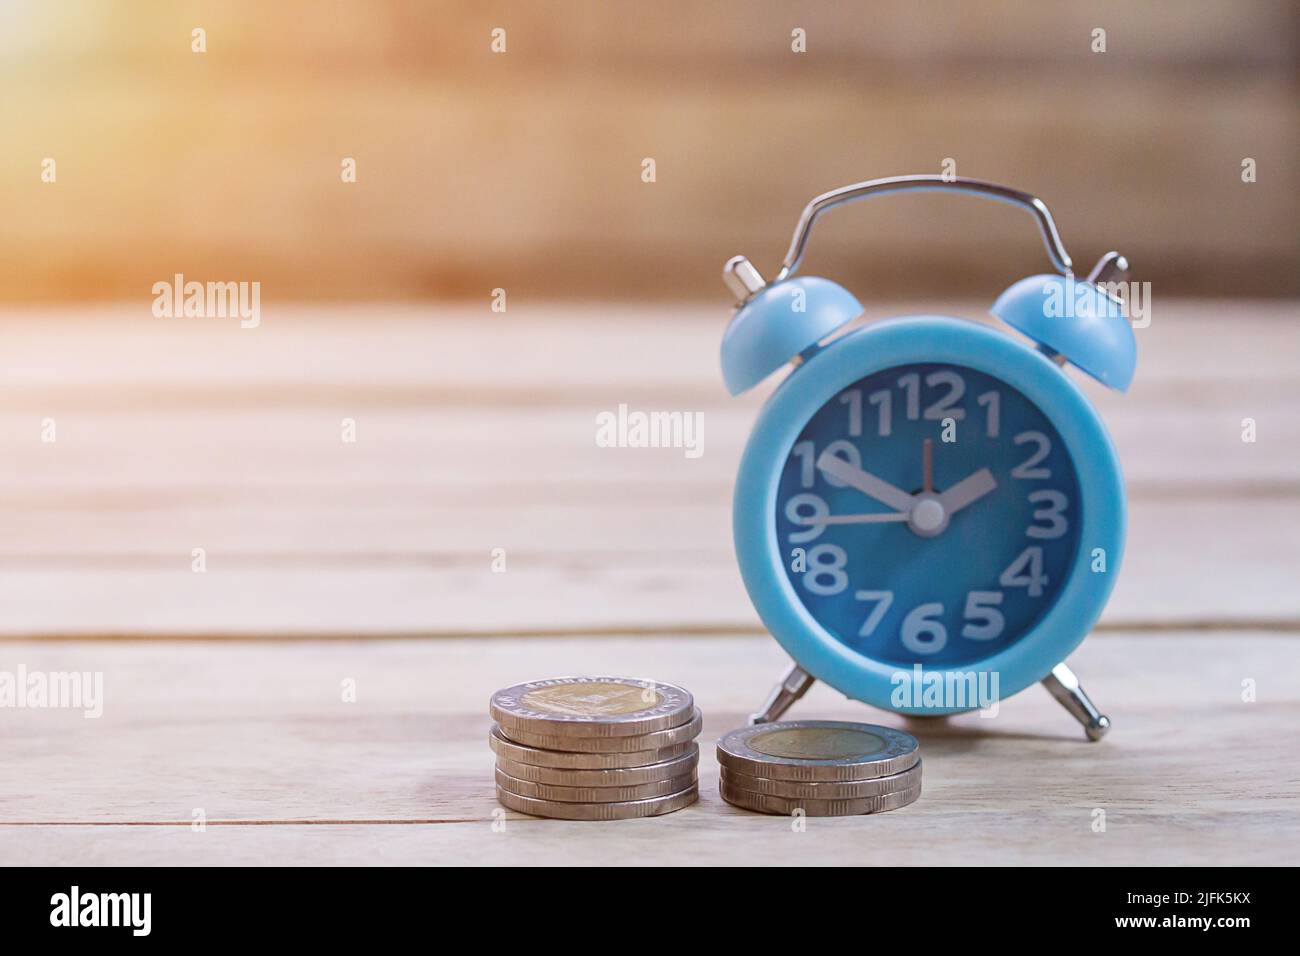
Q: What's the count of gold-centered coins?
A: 2